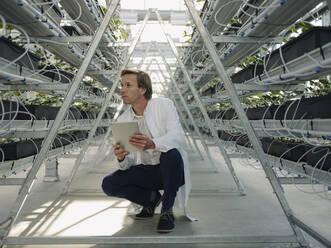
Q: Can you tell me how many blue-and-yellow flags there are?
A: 0